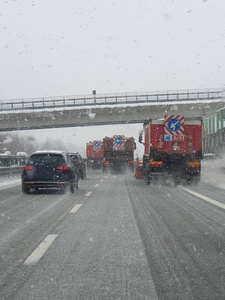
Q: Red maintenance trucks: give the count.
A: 3